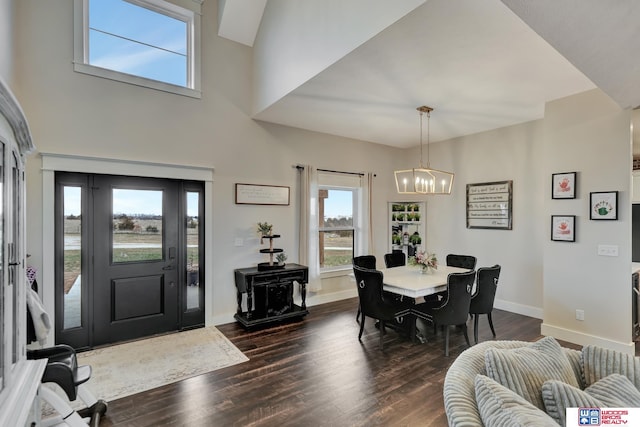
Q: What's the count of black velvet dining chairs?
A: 6